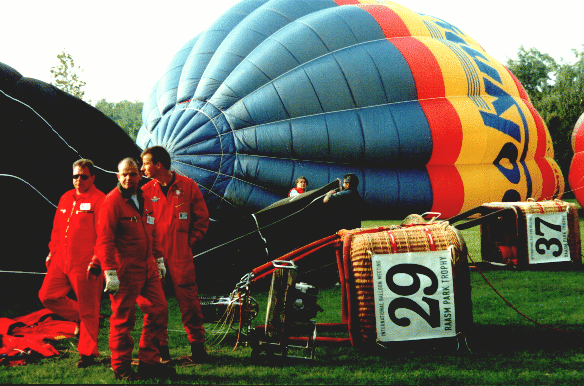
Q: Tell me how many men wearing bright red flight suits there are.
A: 3